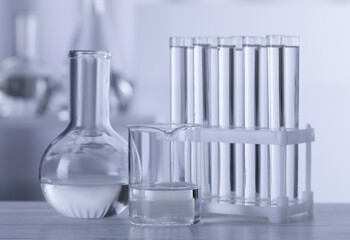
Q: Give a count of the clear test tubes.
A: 10